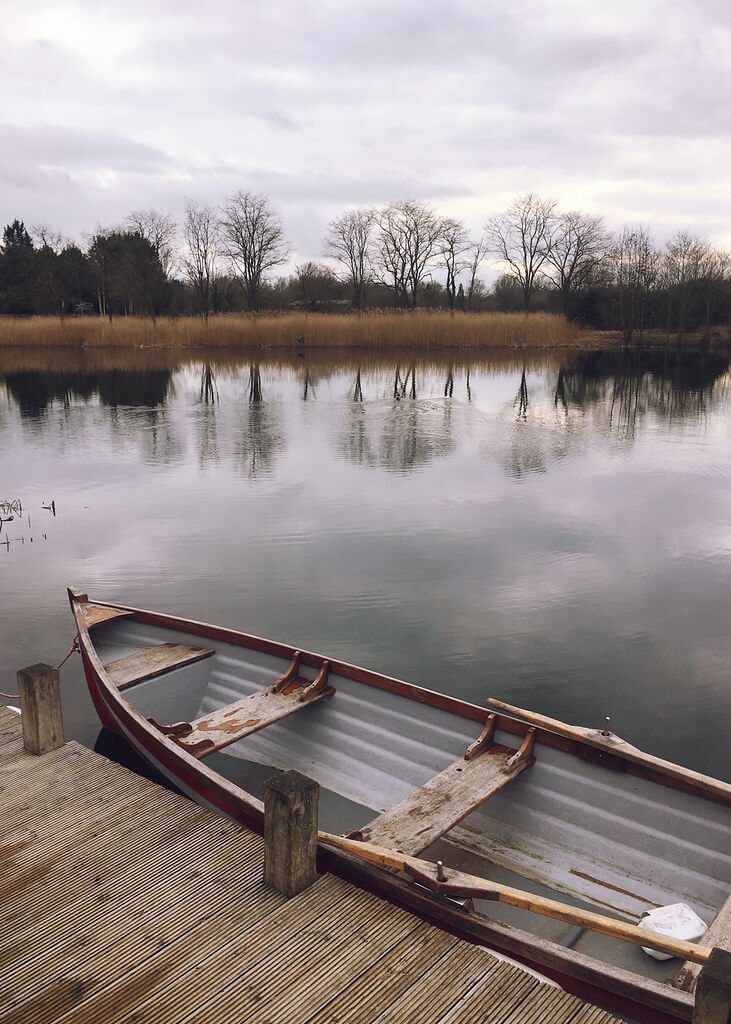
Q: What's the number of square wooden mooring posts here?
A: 3